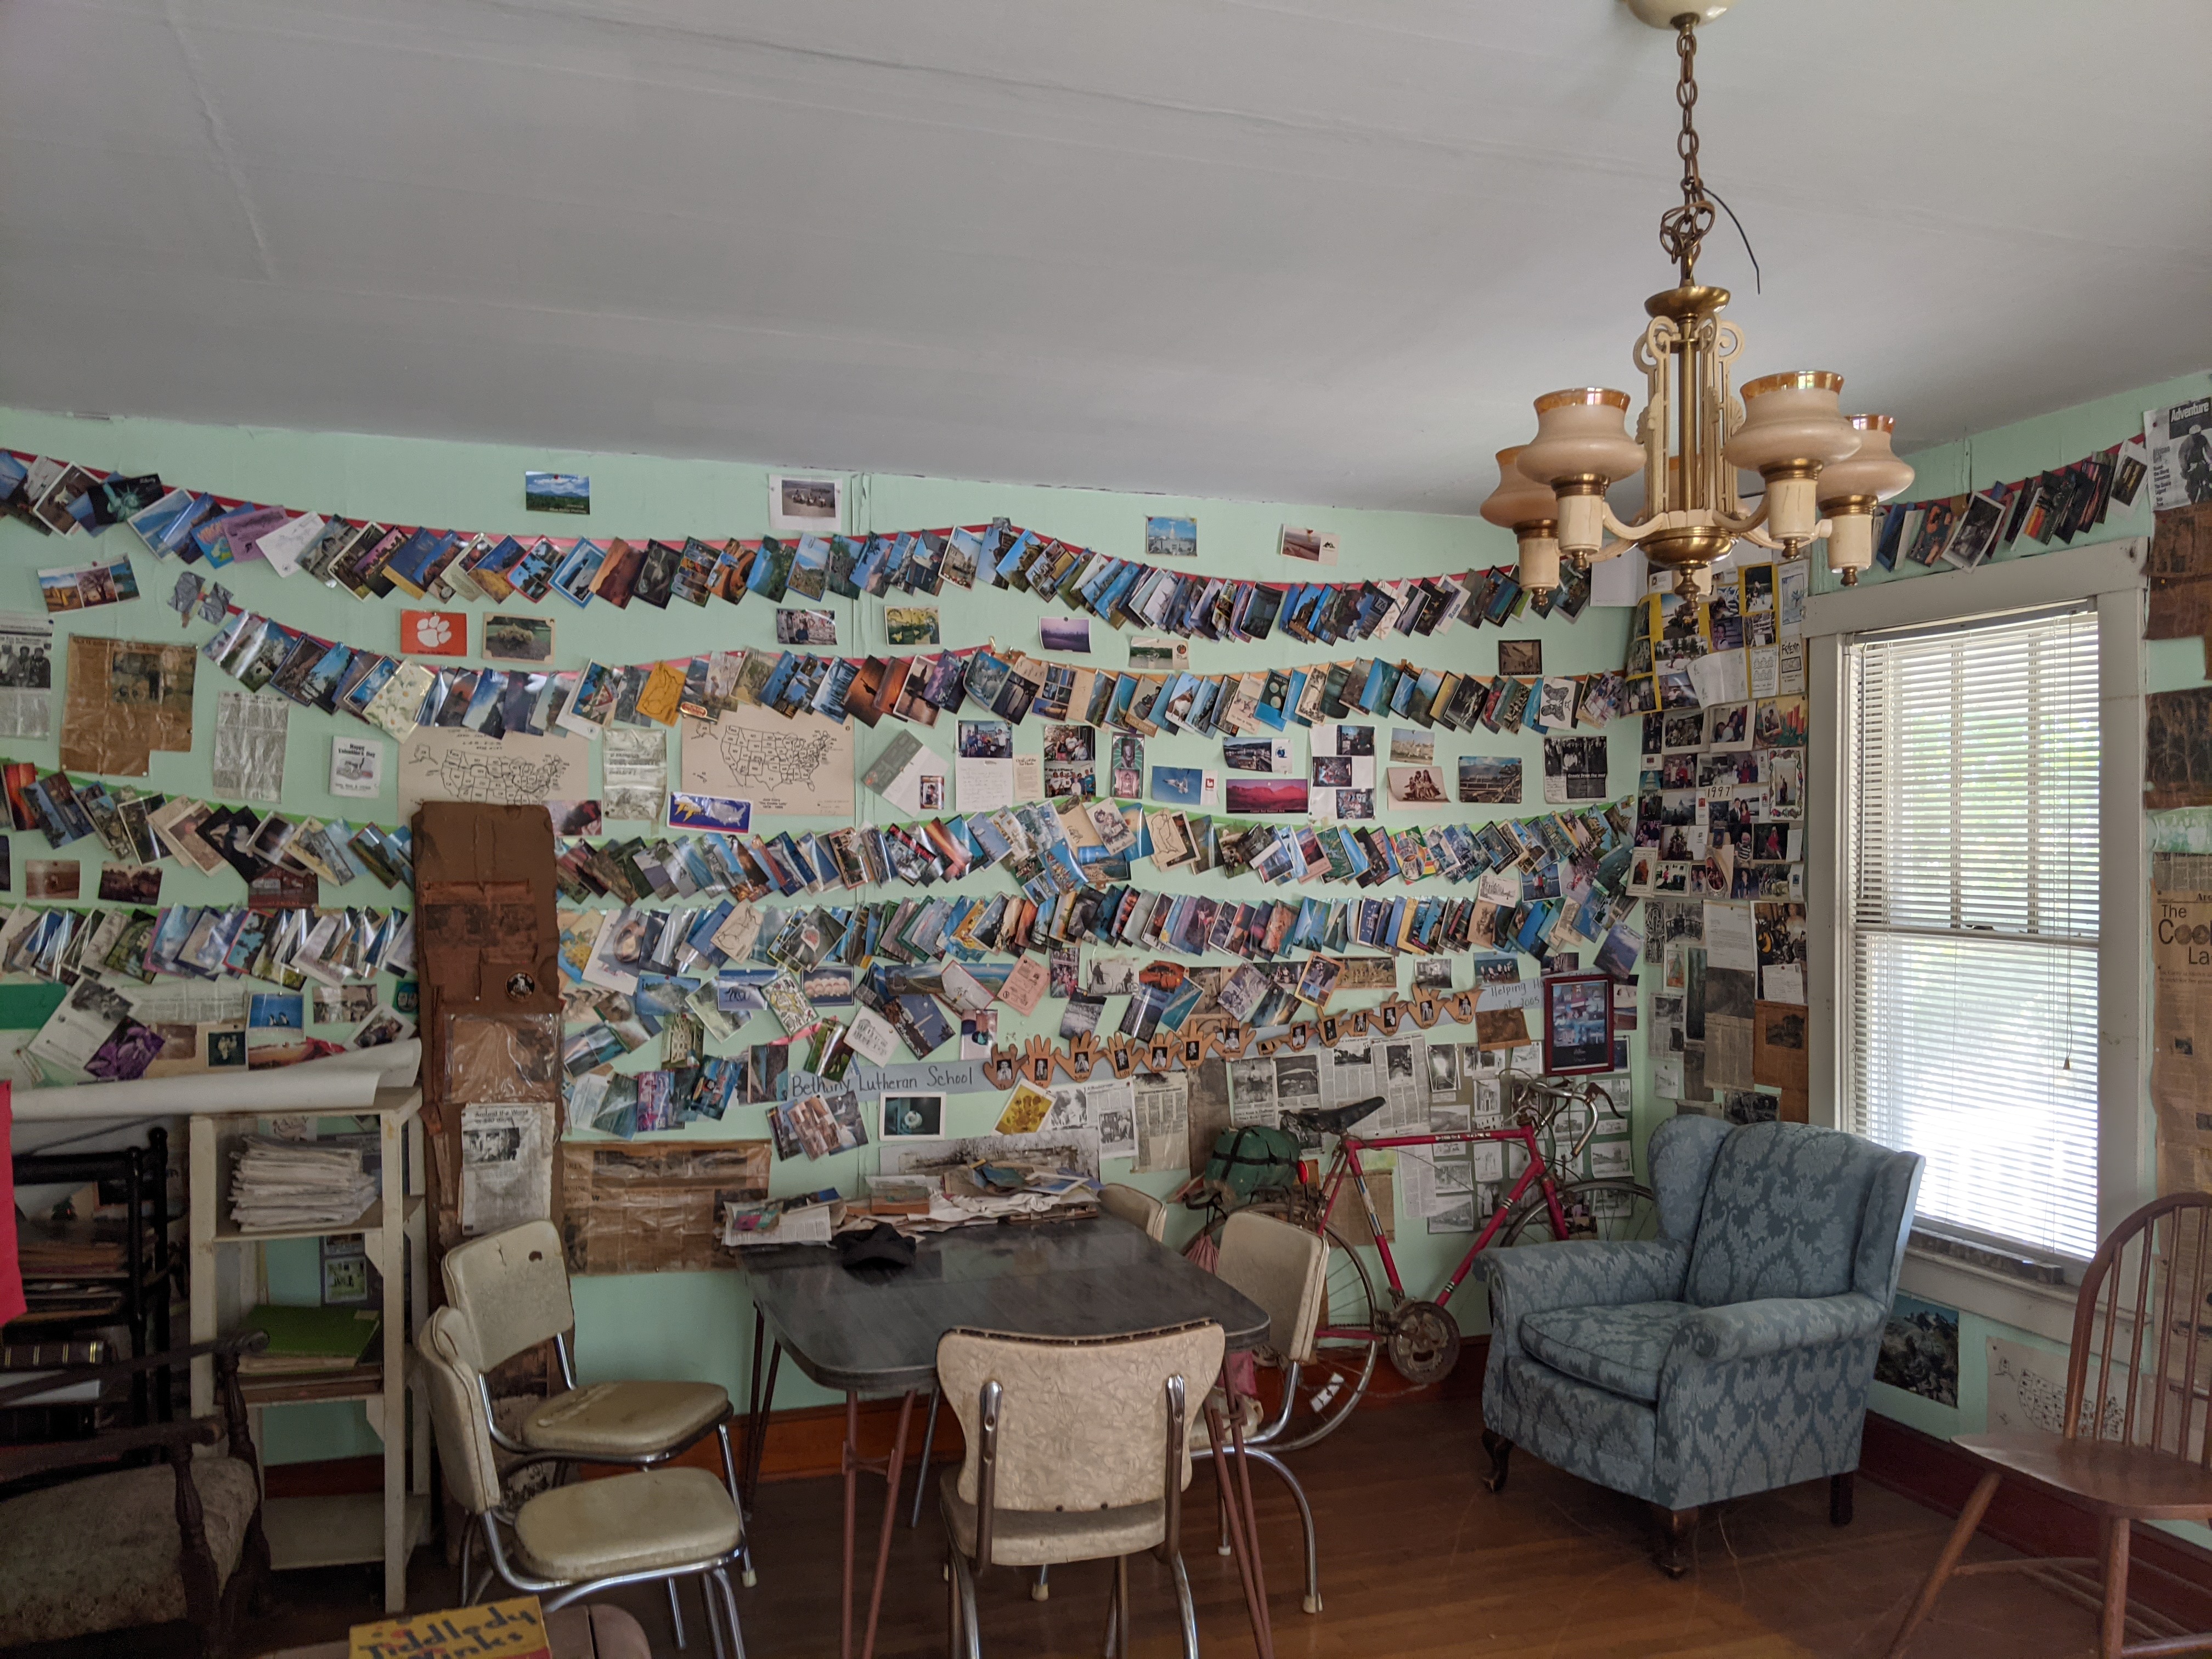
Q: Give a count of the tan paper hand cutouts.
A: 14